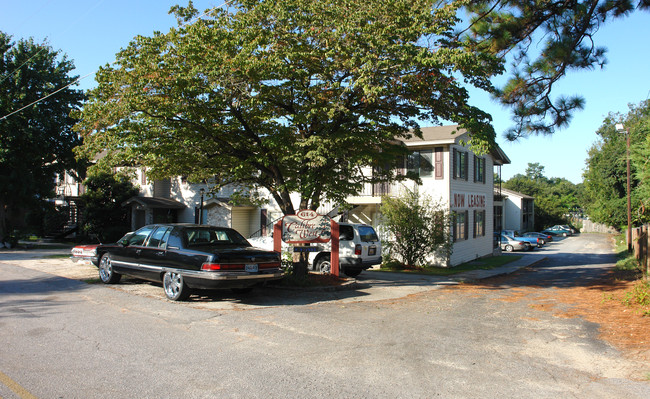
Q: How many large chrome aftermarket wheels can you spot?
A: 2